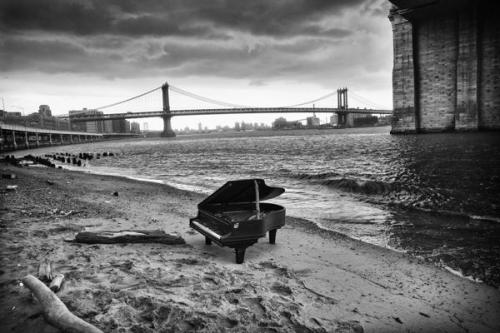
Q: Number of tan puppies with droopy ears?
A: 0